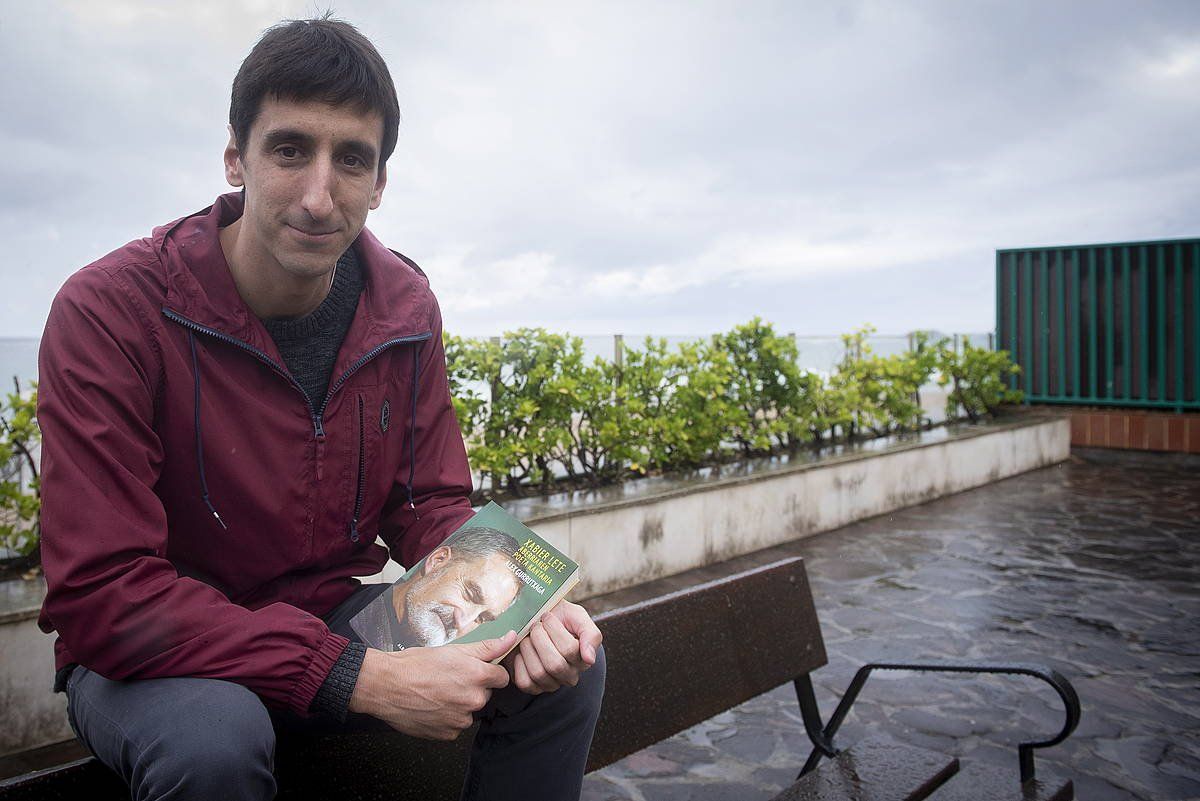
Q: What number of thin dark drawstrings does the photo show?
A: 2